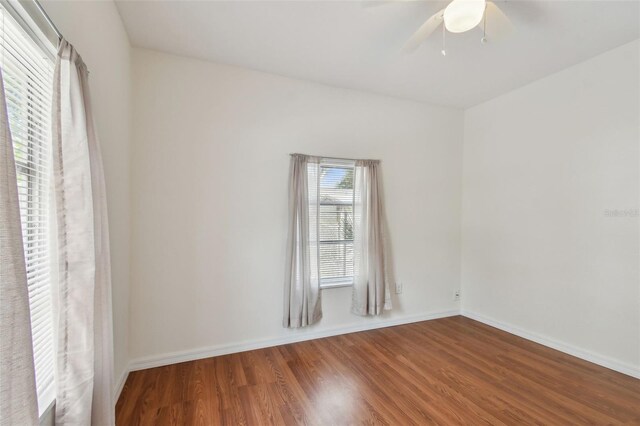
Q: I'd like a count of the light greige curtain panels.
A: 4